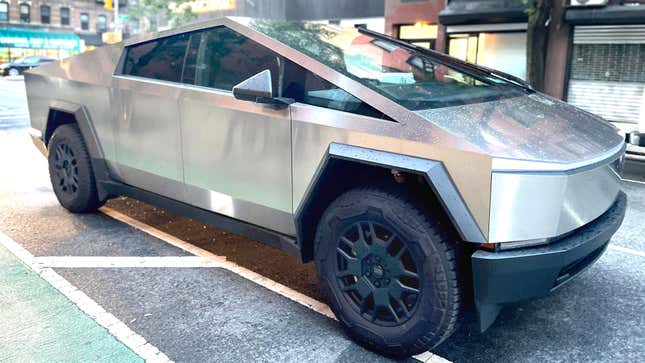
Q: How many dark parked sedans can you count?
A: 1